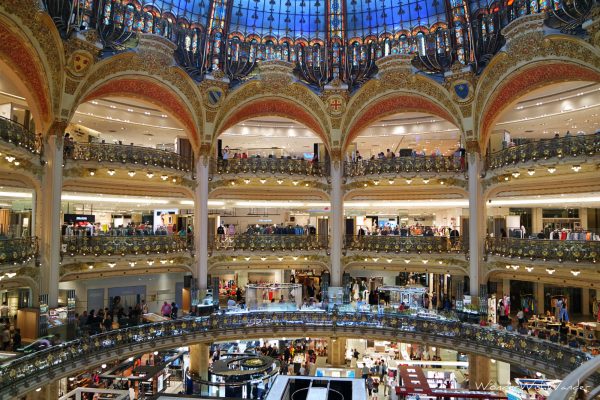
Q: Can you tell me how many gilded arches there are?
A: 5